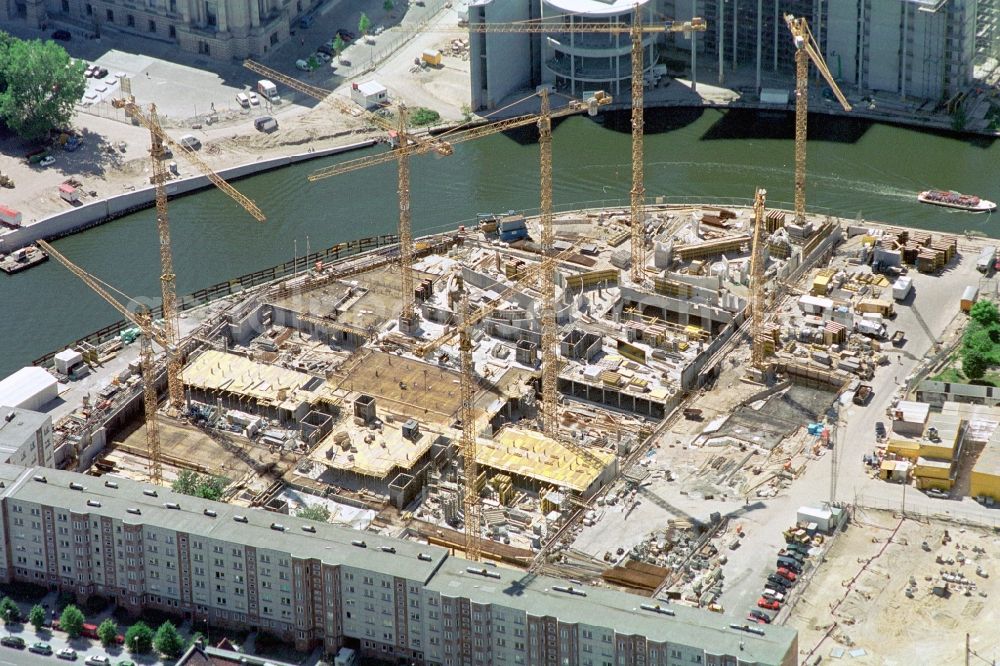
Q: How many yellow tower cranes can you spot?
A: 8